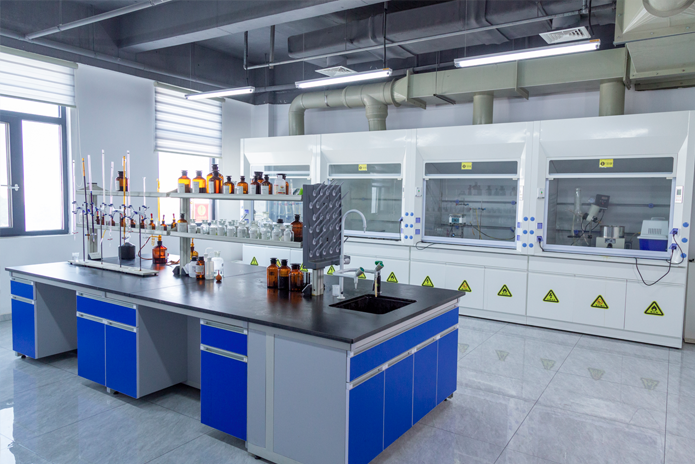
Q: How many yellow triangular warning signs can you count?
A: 12